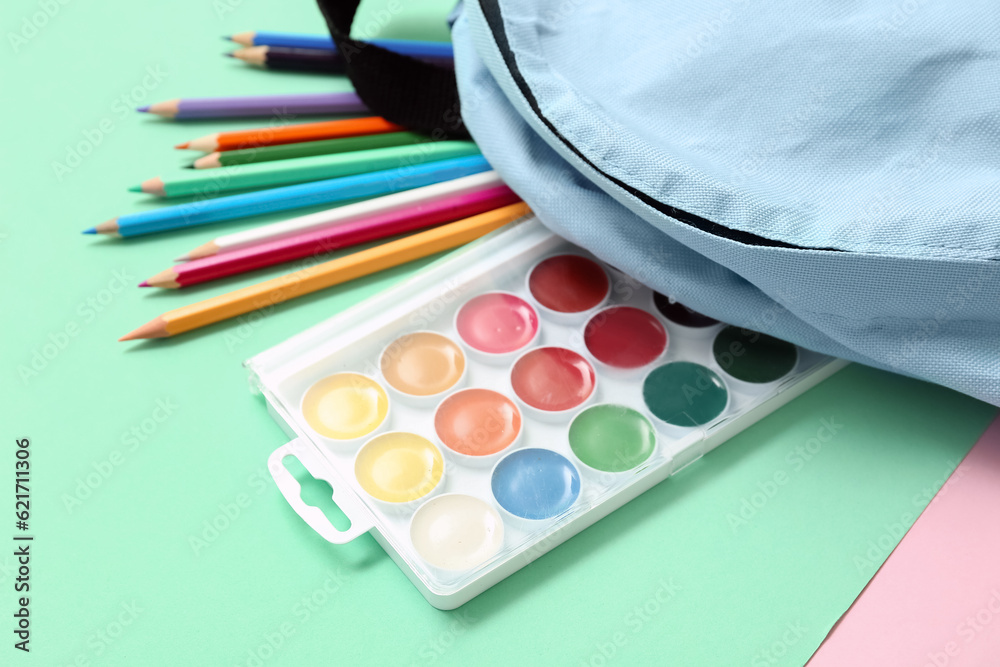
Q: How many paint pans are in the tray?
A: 14